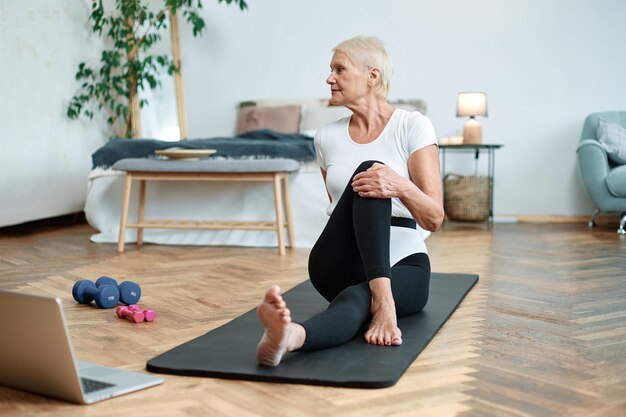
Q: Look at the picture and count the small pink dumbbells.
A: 2